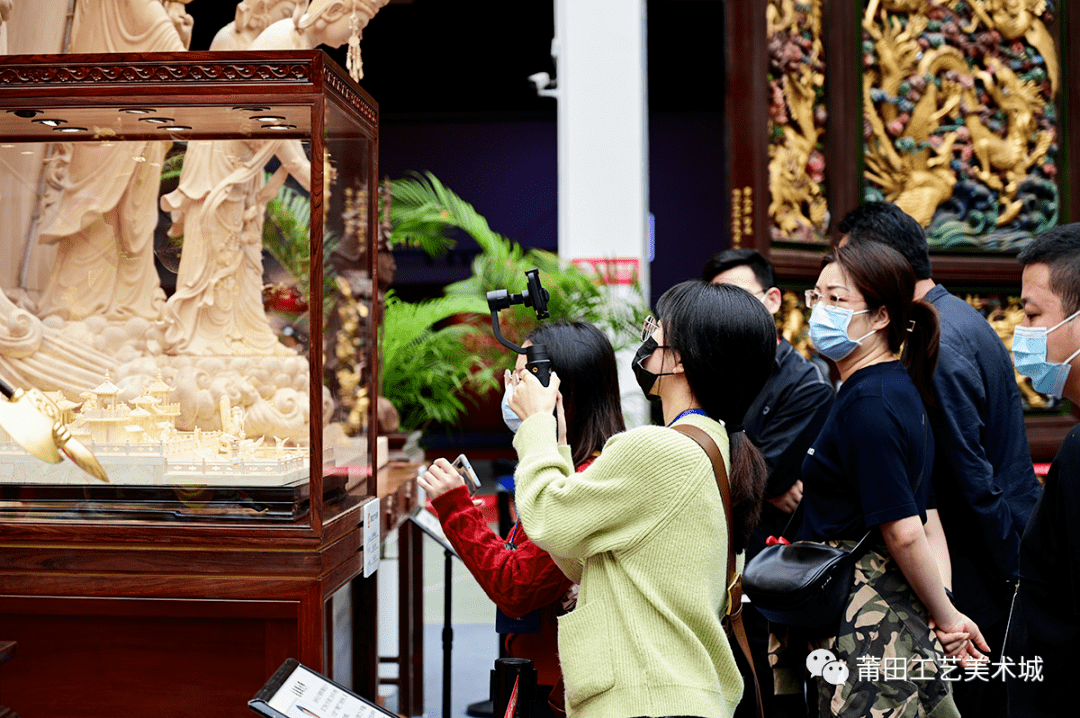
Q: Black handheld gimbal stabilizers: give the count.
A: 1